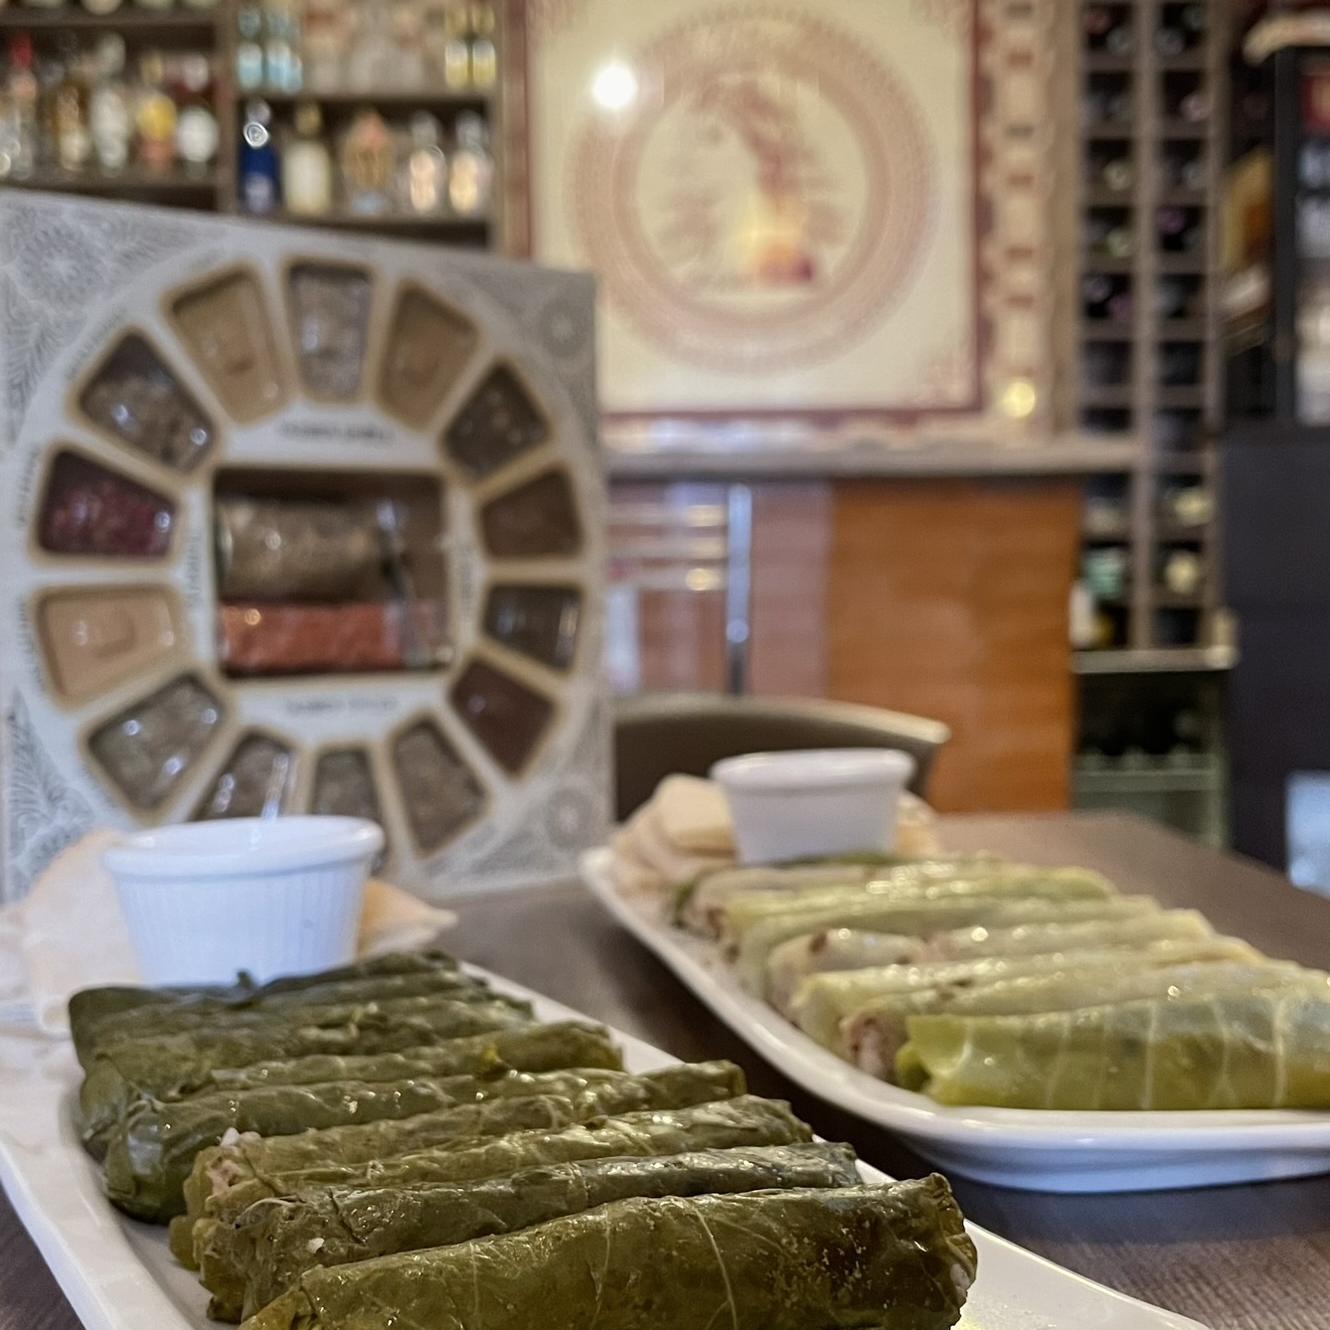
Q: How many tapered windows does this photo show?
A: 14